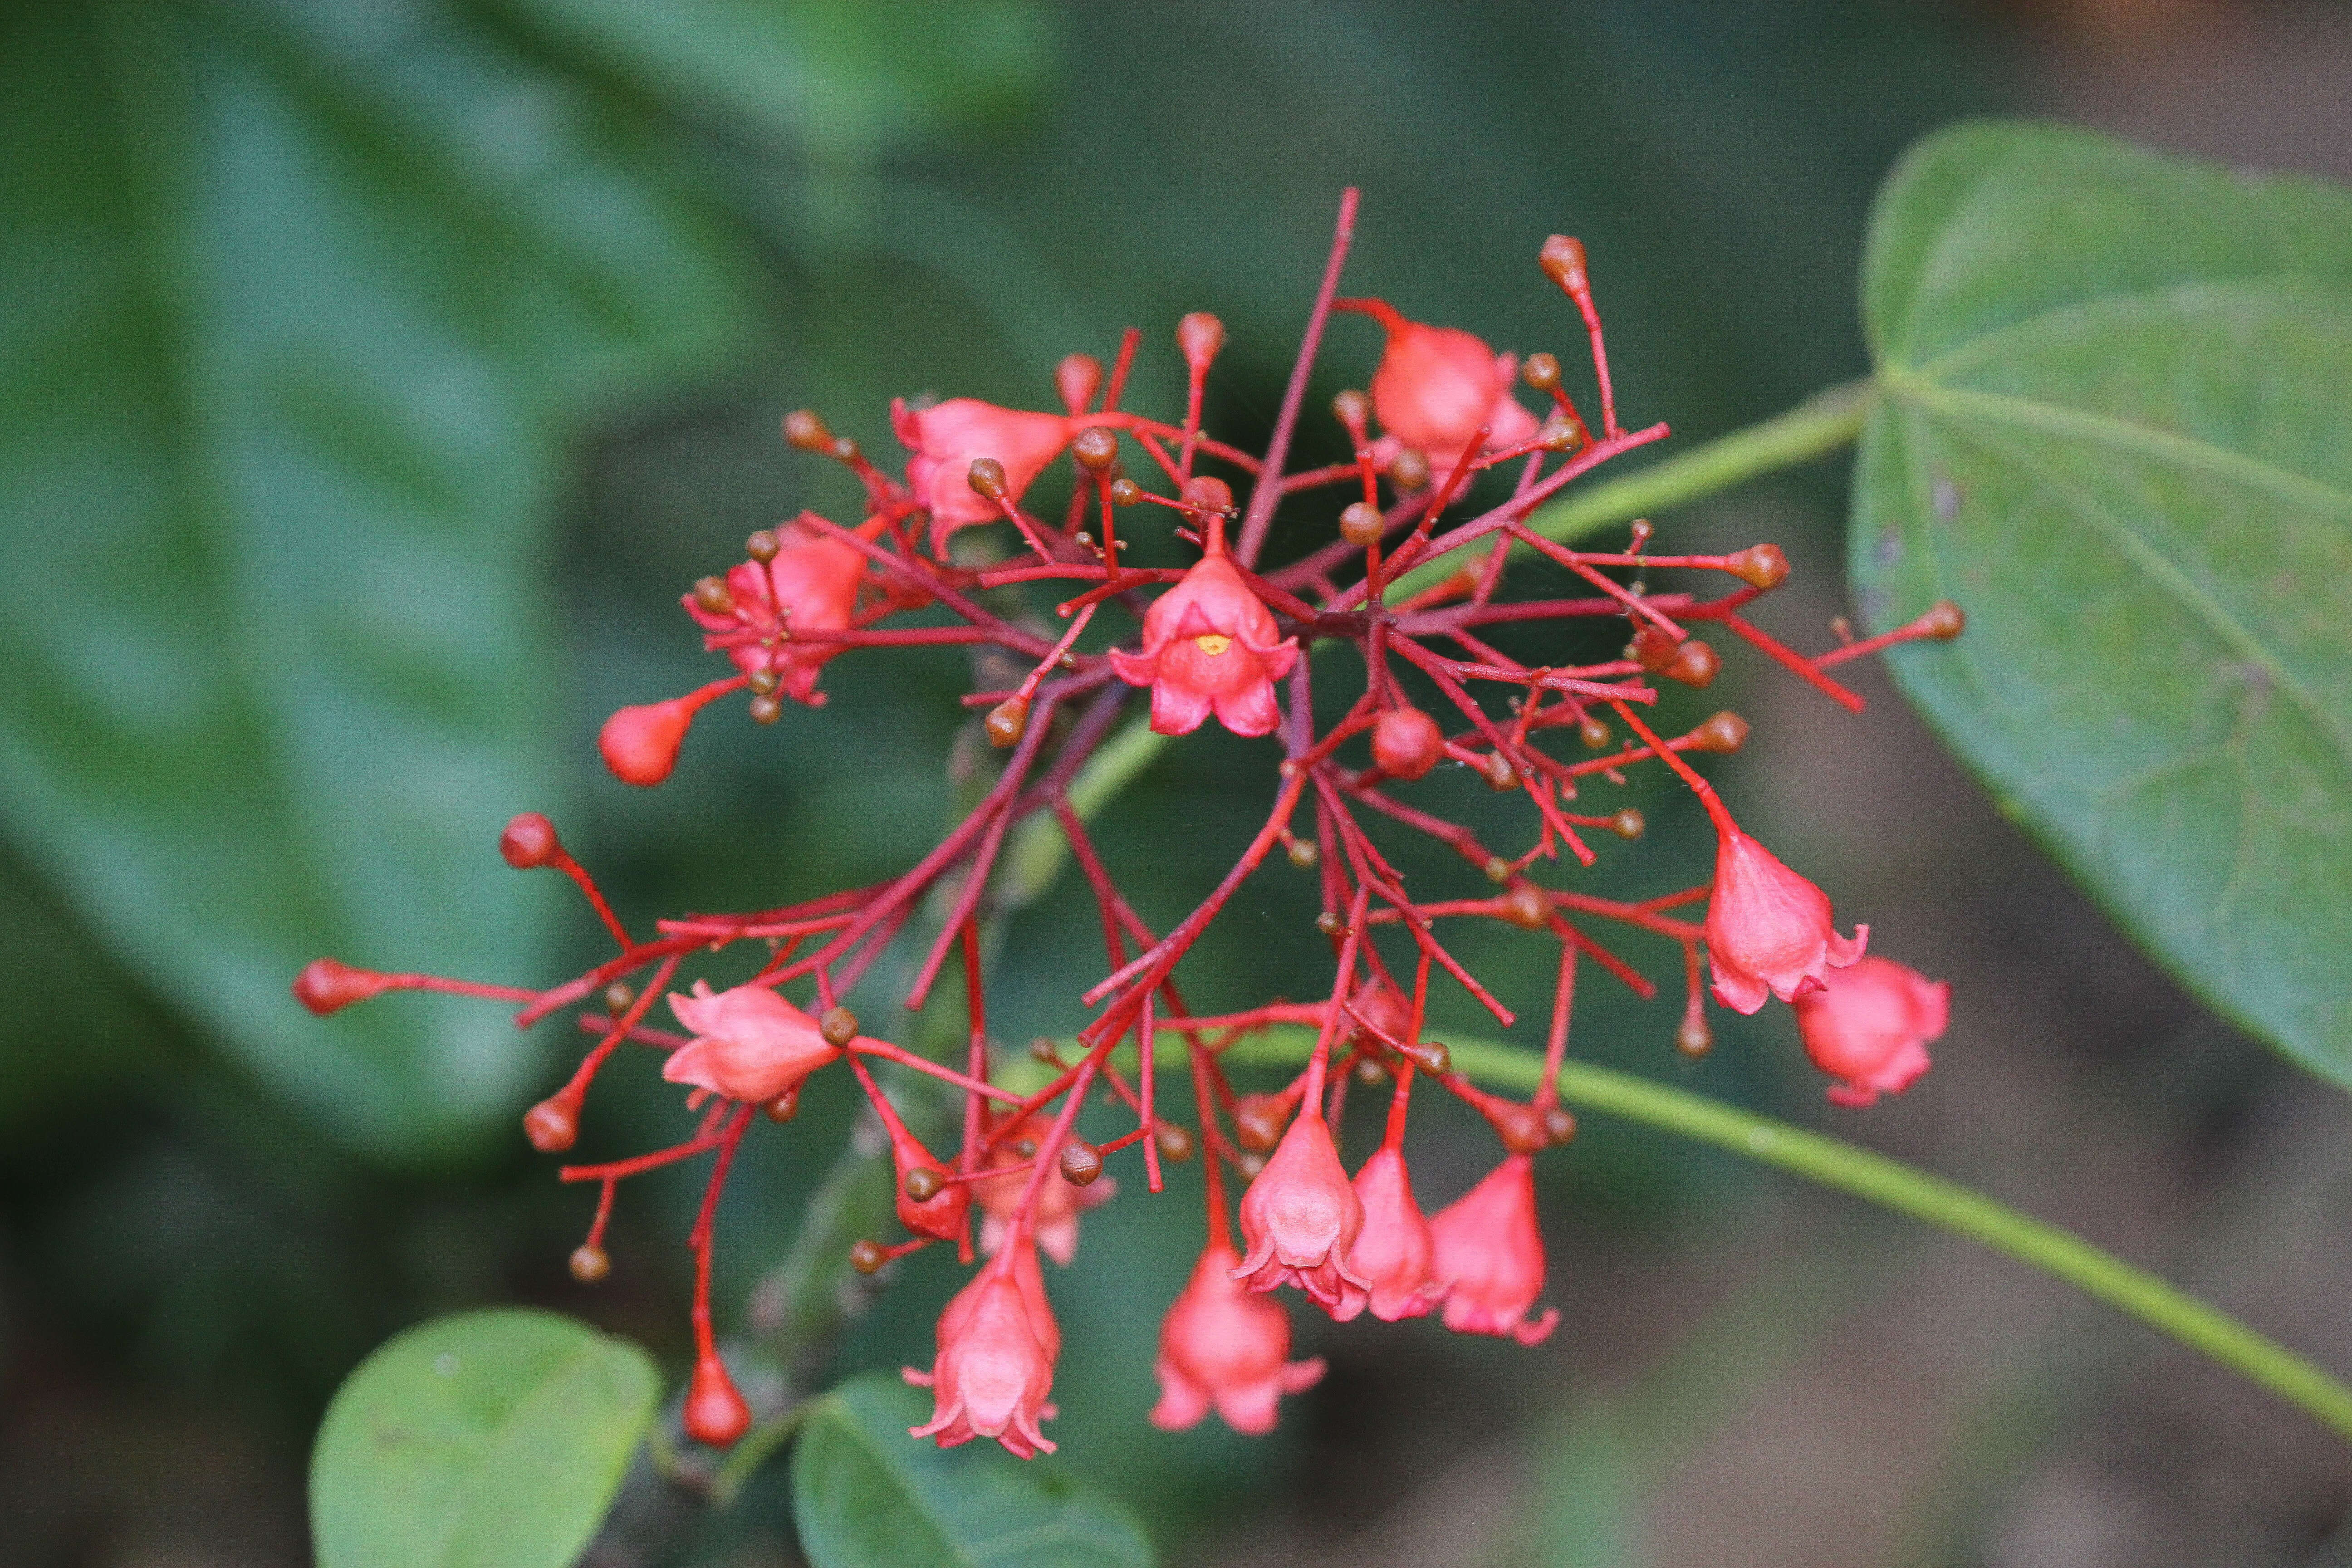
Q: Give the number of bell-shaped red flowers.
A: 14